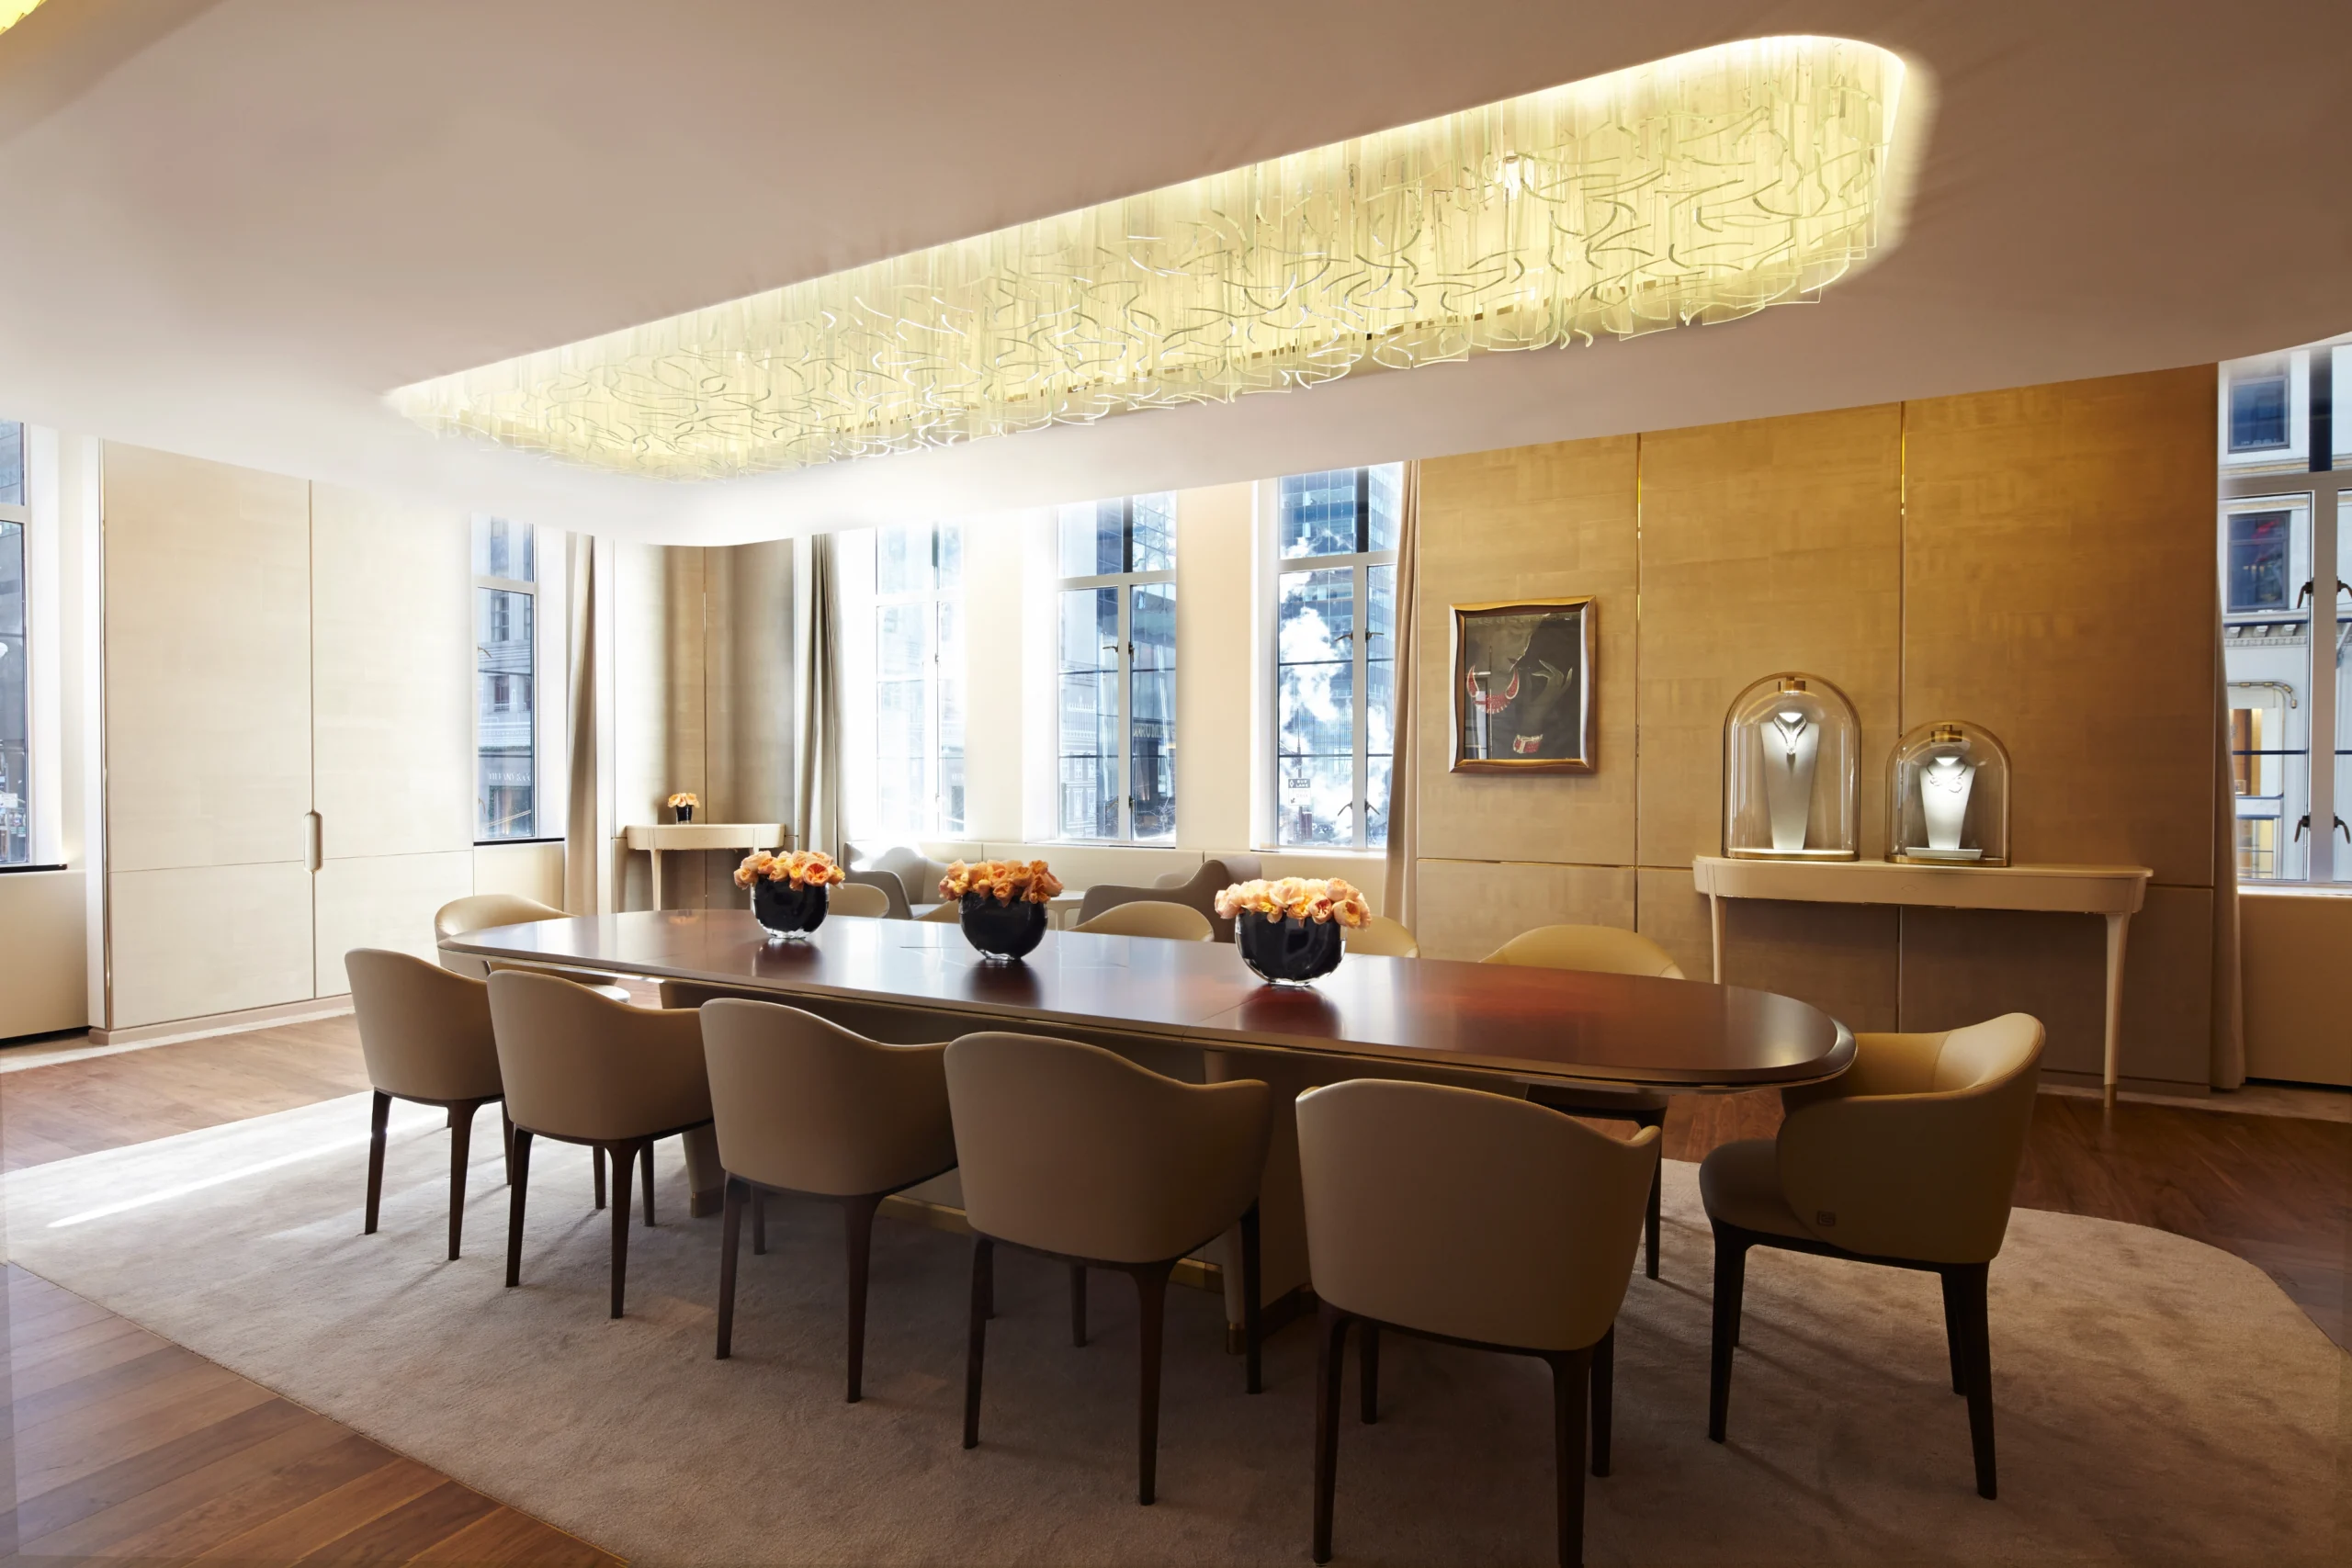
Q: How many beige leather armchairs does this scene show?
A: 12